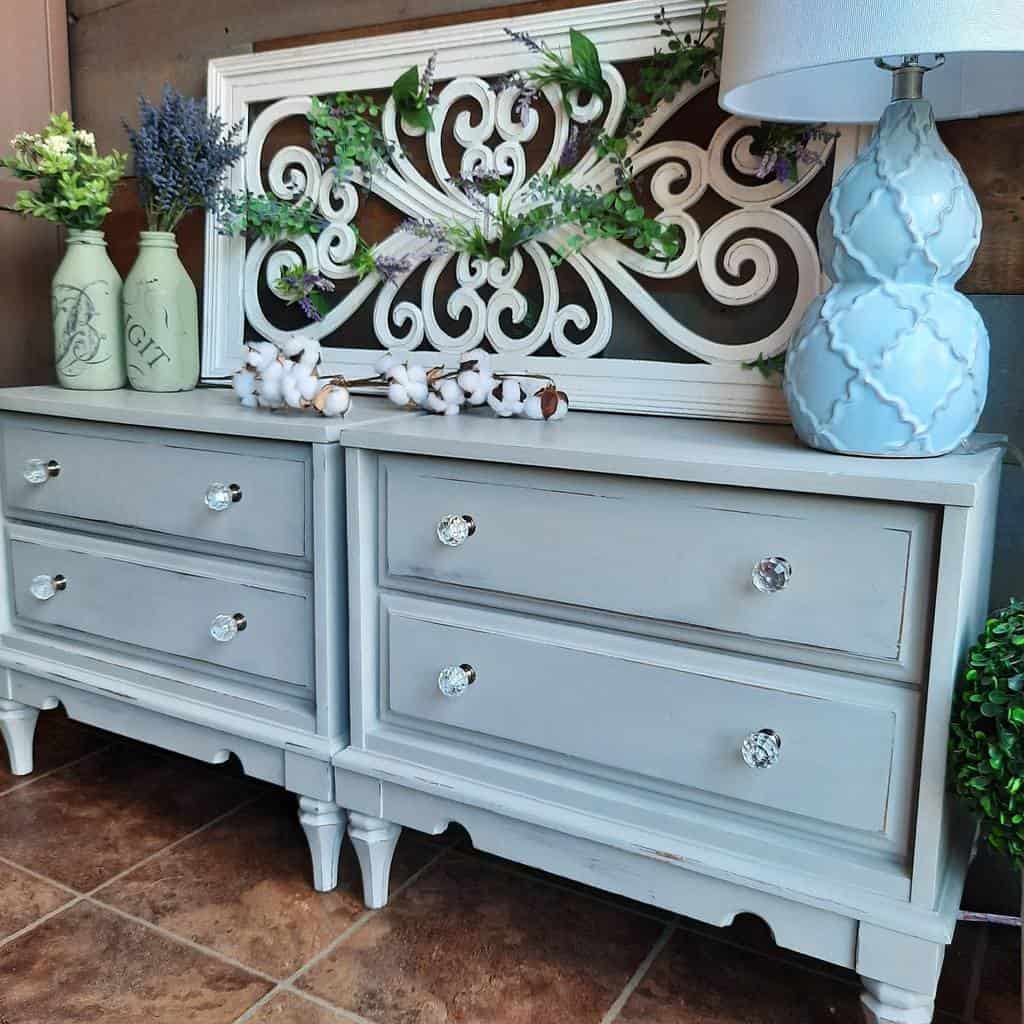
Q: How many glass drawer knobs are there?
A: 8